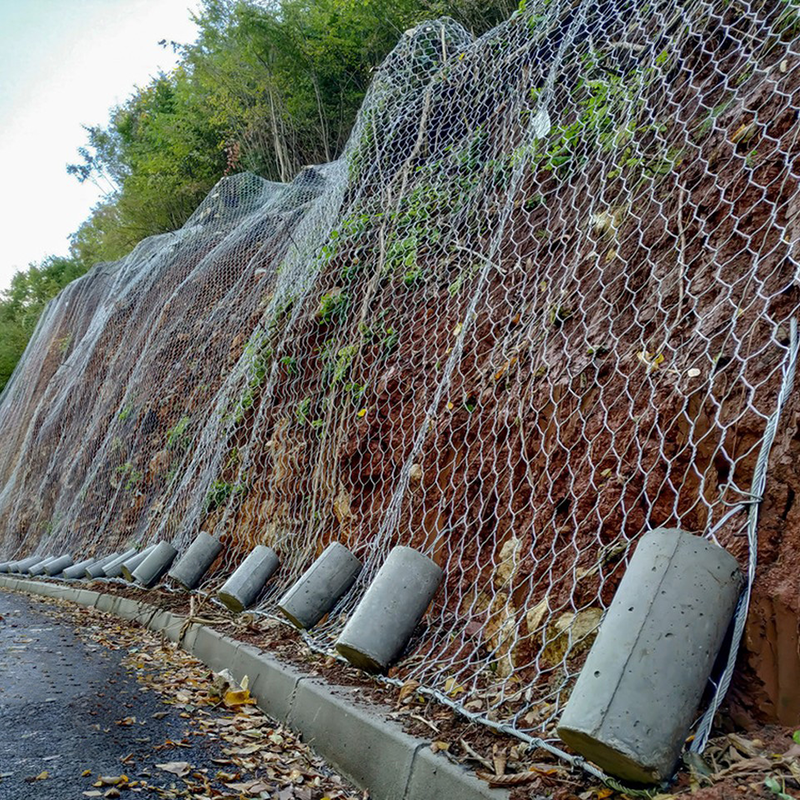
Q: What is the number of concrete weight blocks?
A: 15